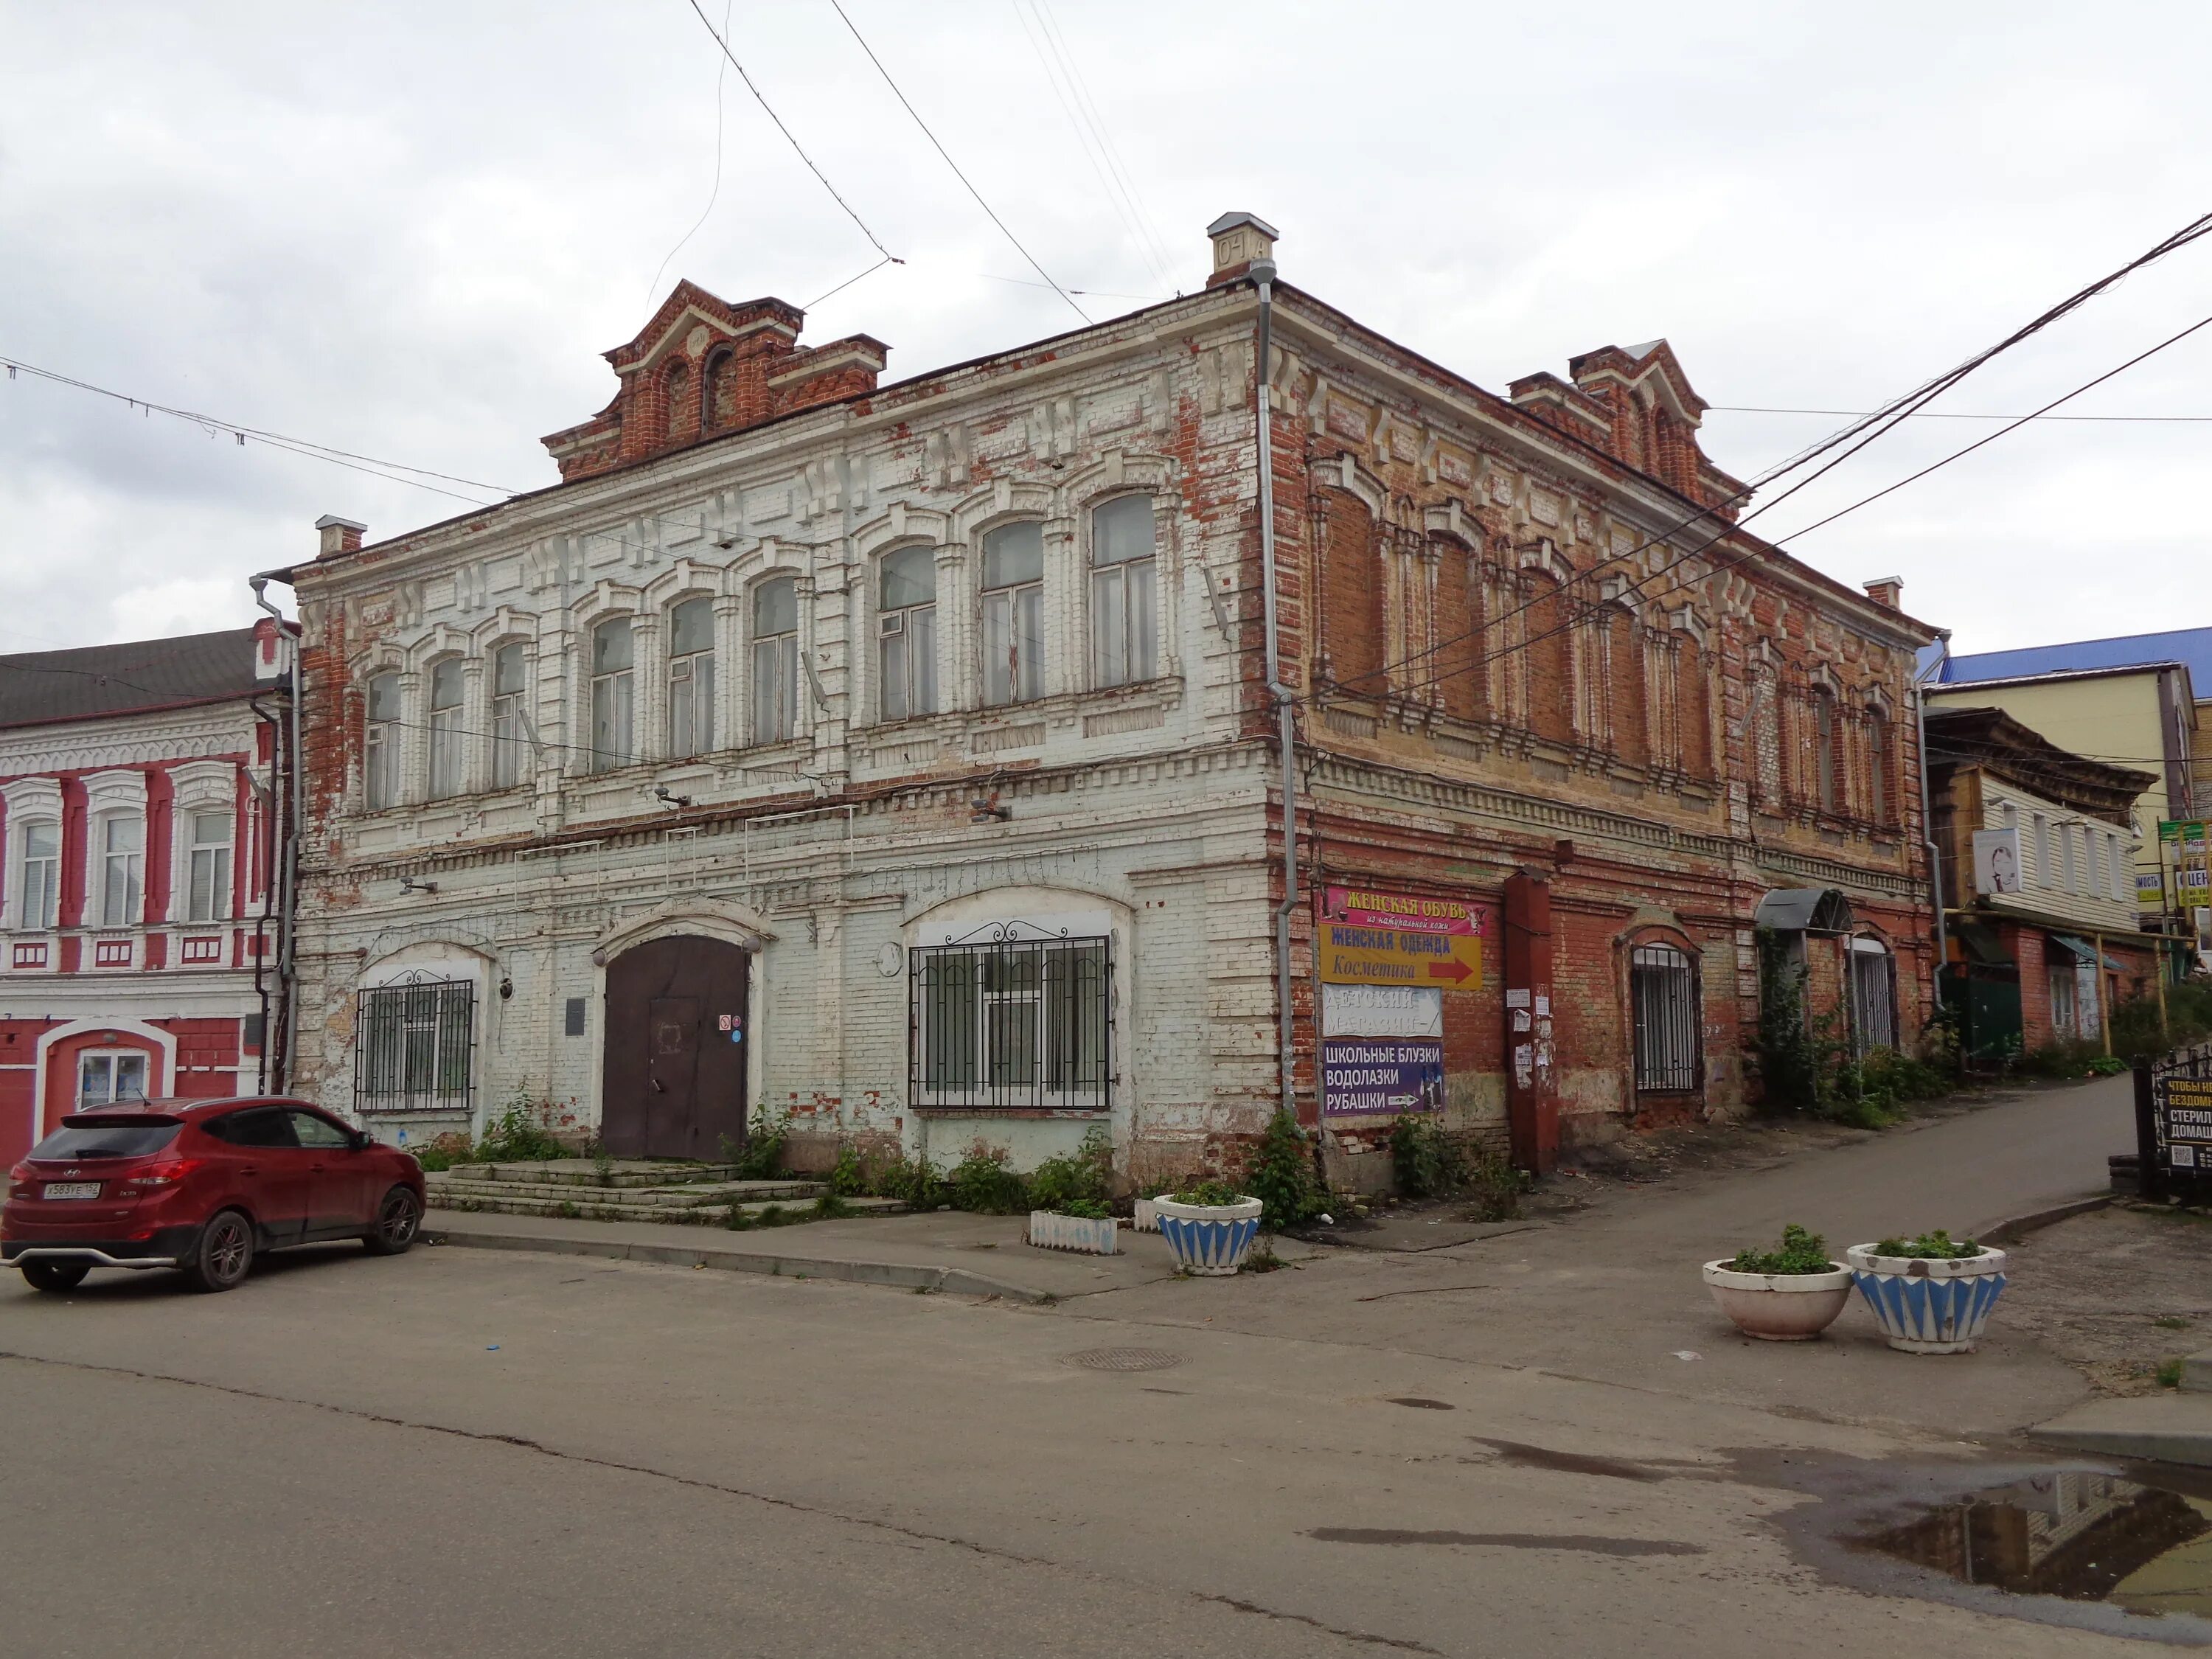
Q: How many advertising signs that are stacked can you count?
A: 4